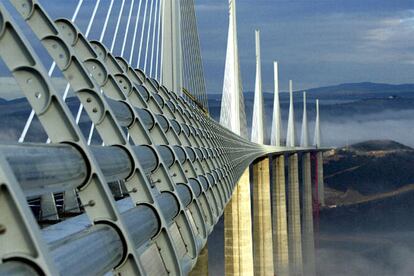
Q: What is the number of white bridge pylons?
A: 7